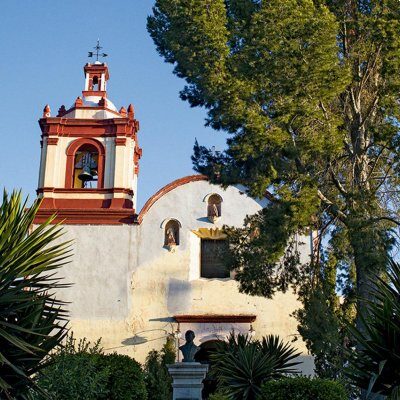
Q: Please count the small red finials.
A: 6